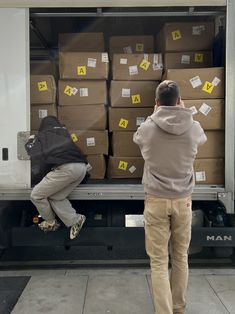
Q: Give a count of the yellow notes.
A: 12